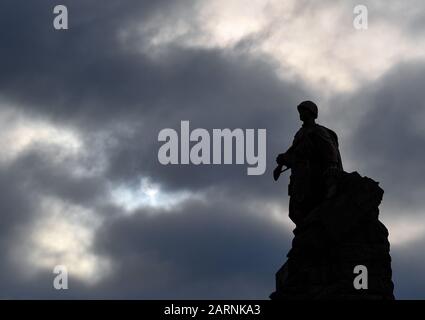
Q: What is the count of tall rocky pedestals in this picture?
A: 1